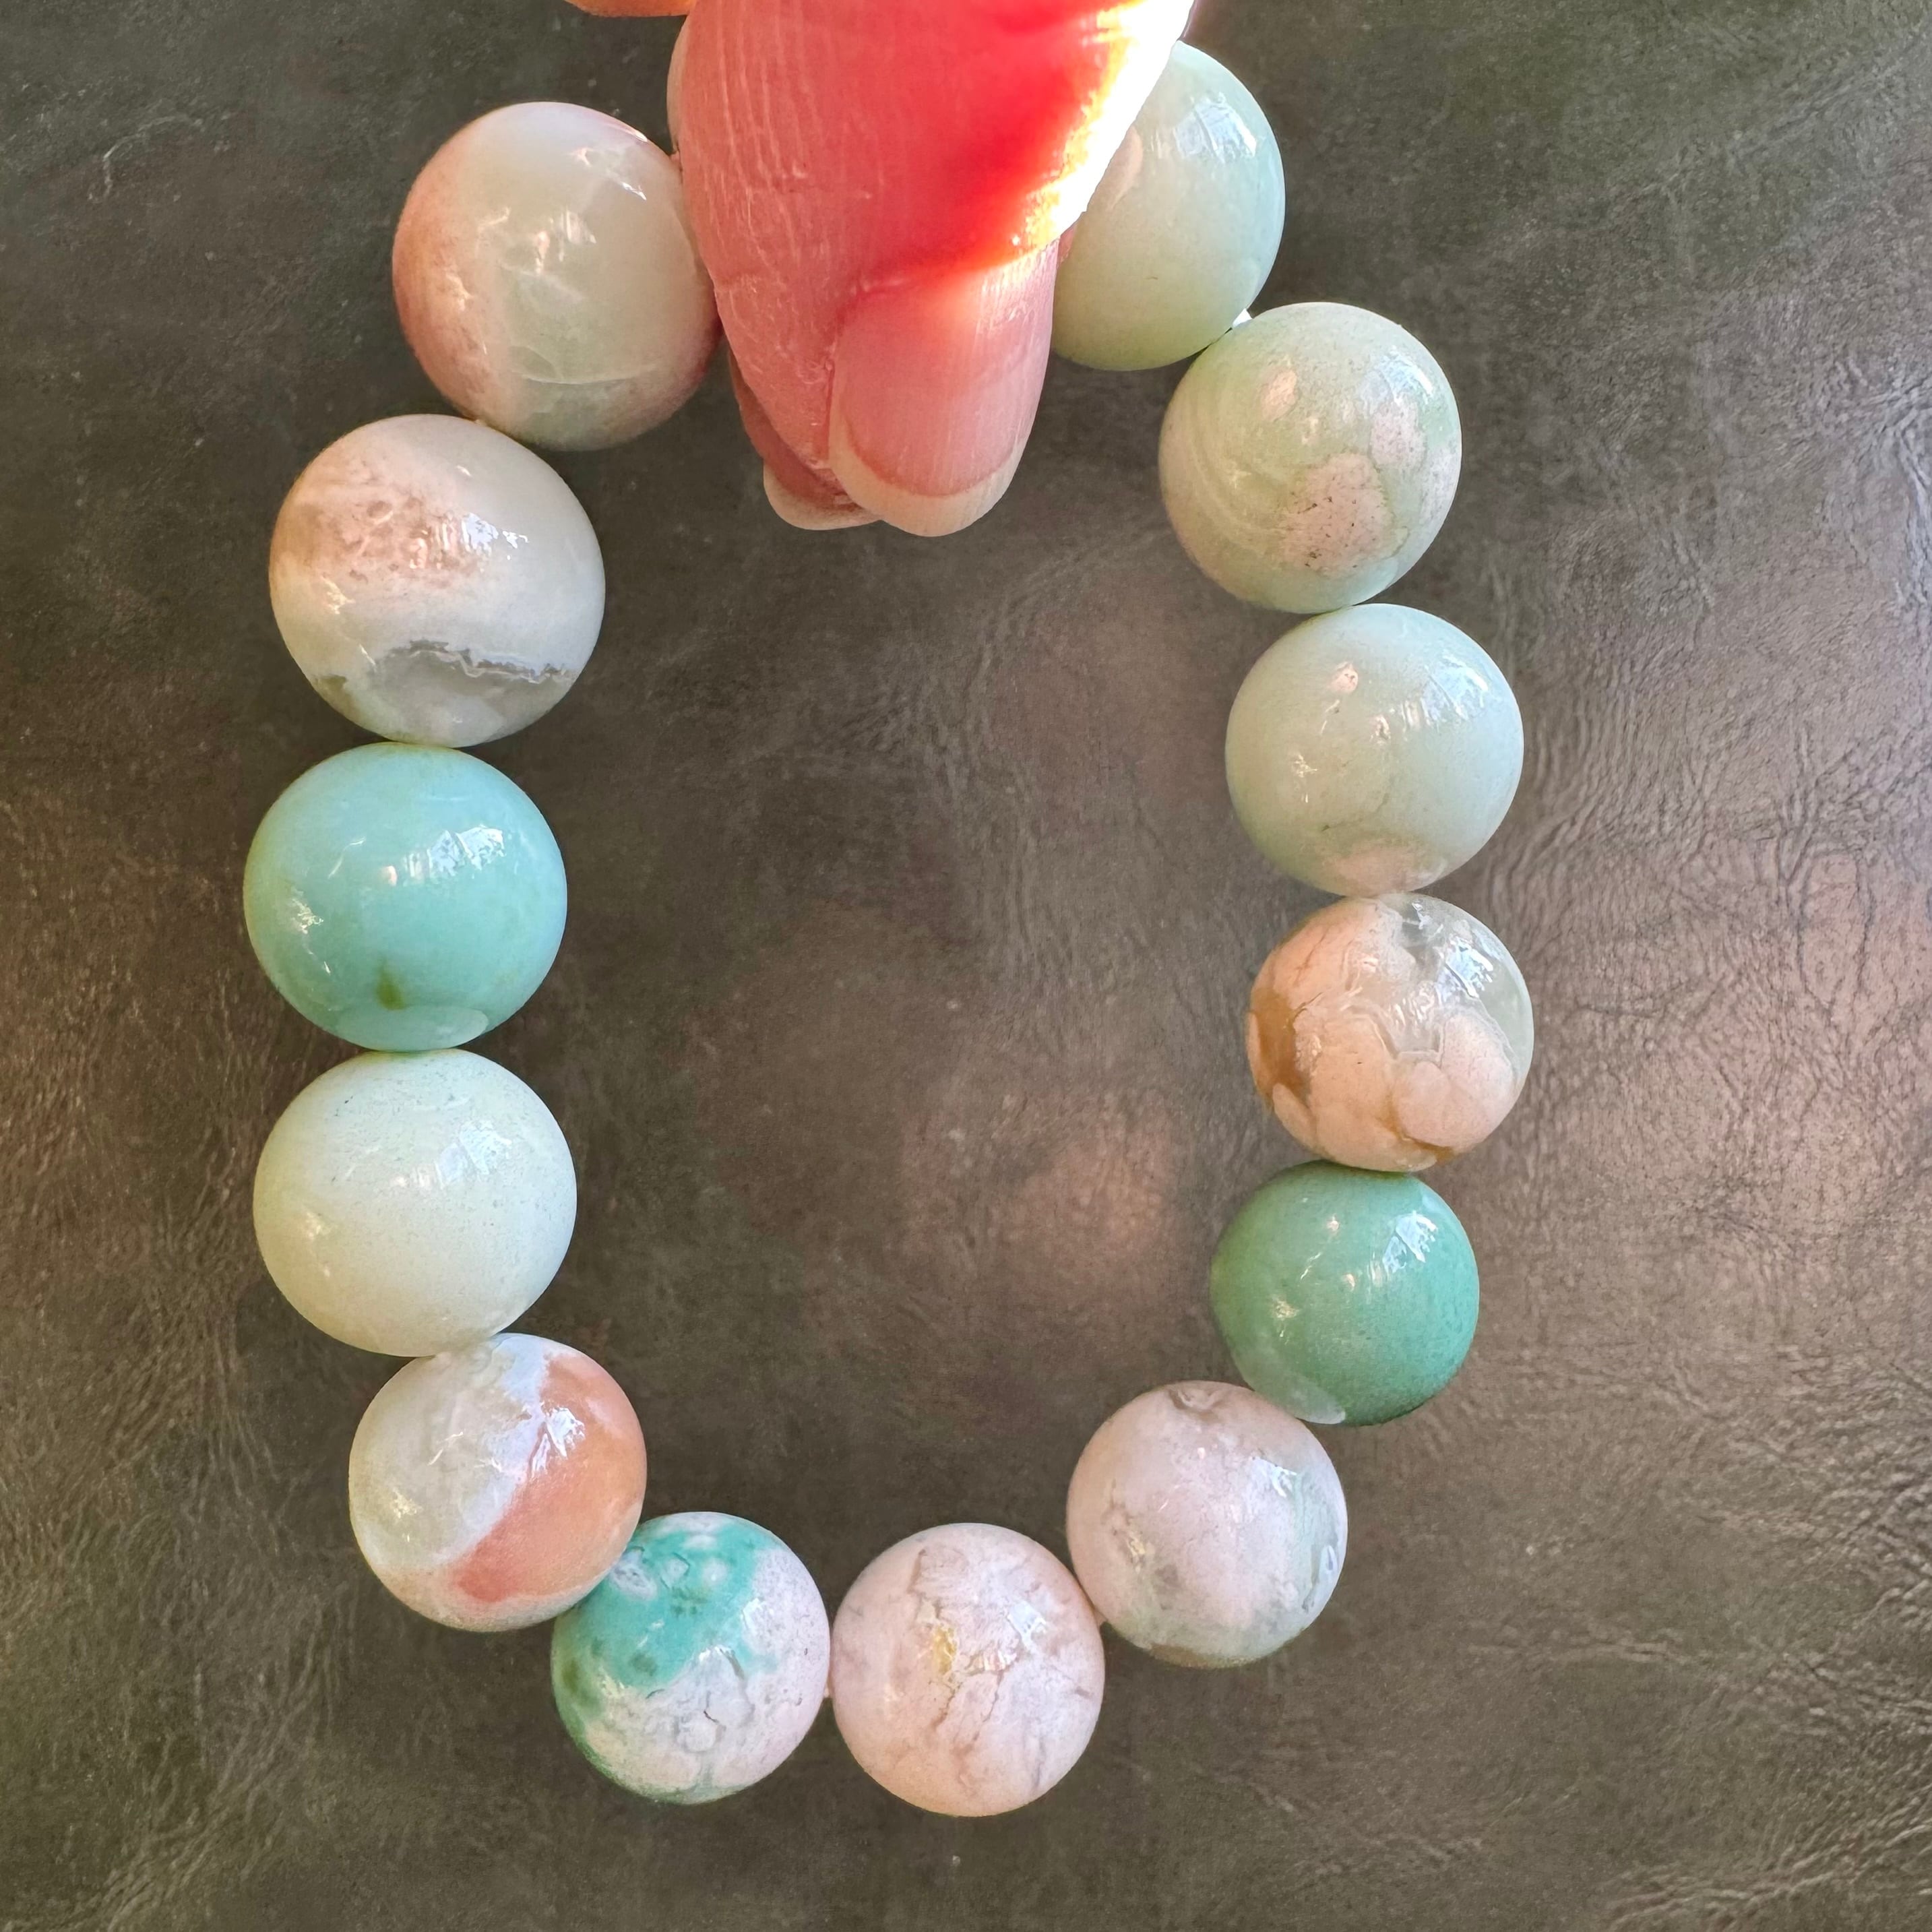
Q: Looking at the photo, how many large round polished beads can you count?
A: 13